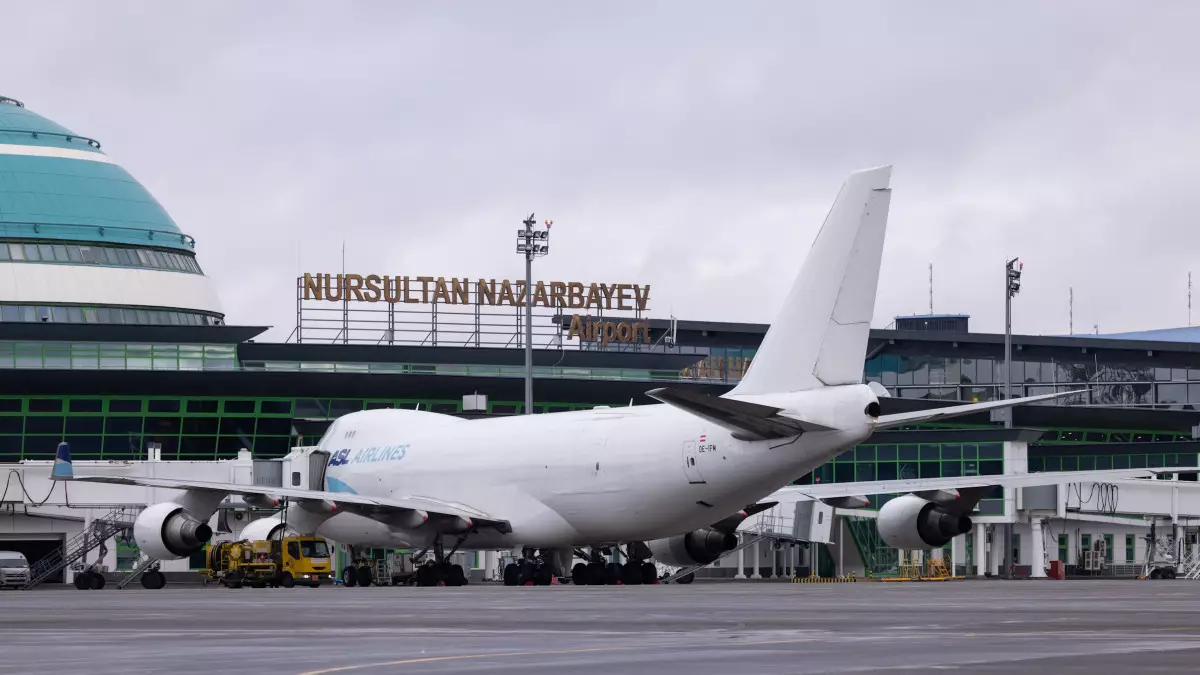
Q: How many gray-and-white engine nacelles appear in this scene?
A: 4